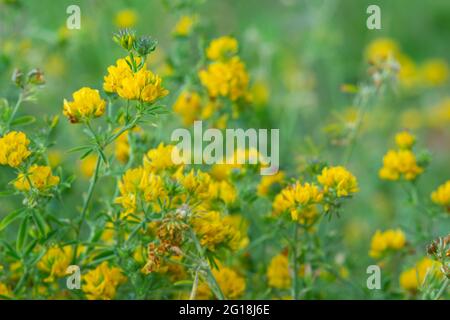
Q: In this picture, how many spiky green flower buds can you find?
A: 2